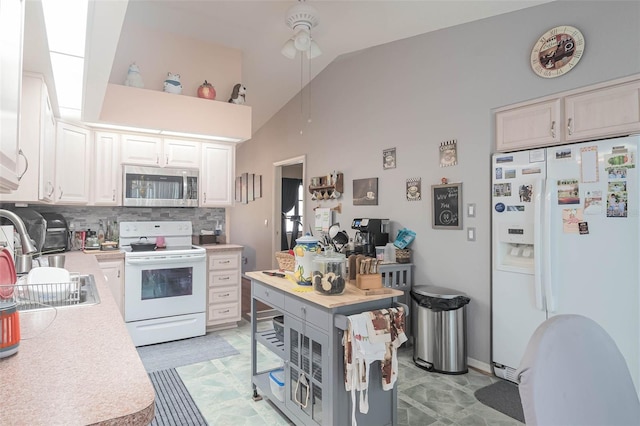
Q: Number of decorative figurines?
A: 4